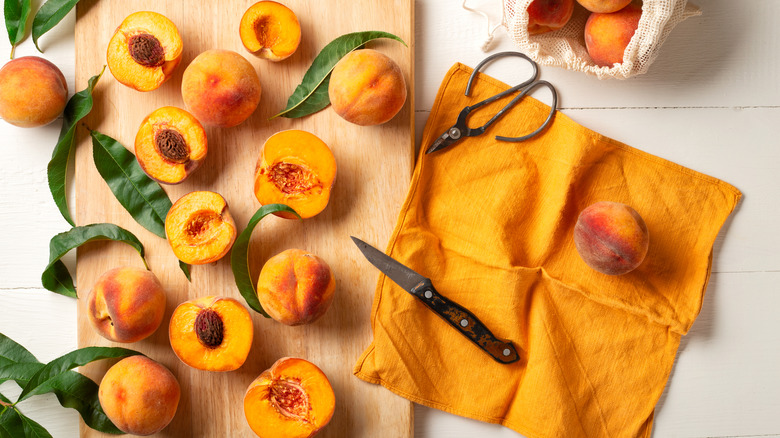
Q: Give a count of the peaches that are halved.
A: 7